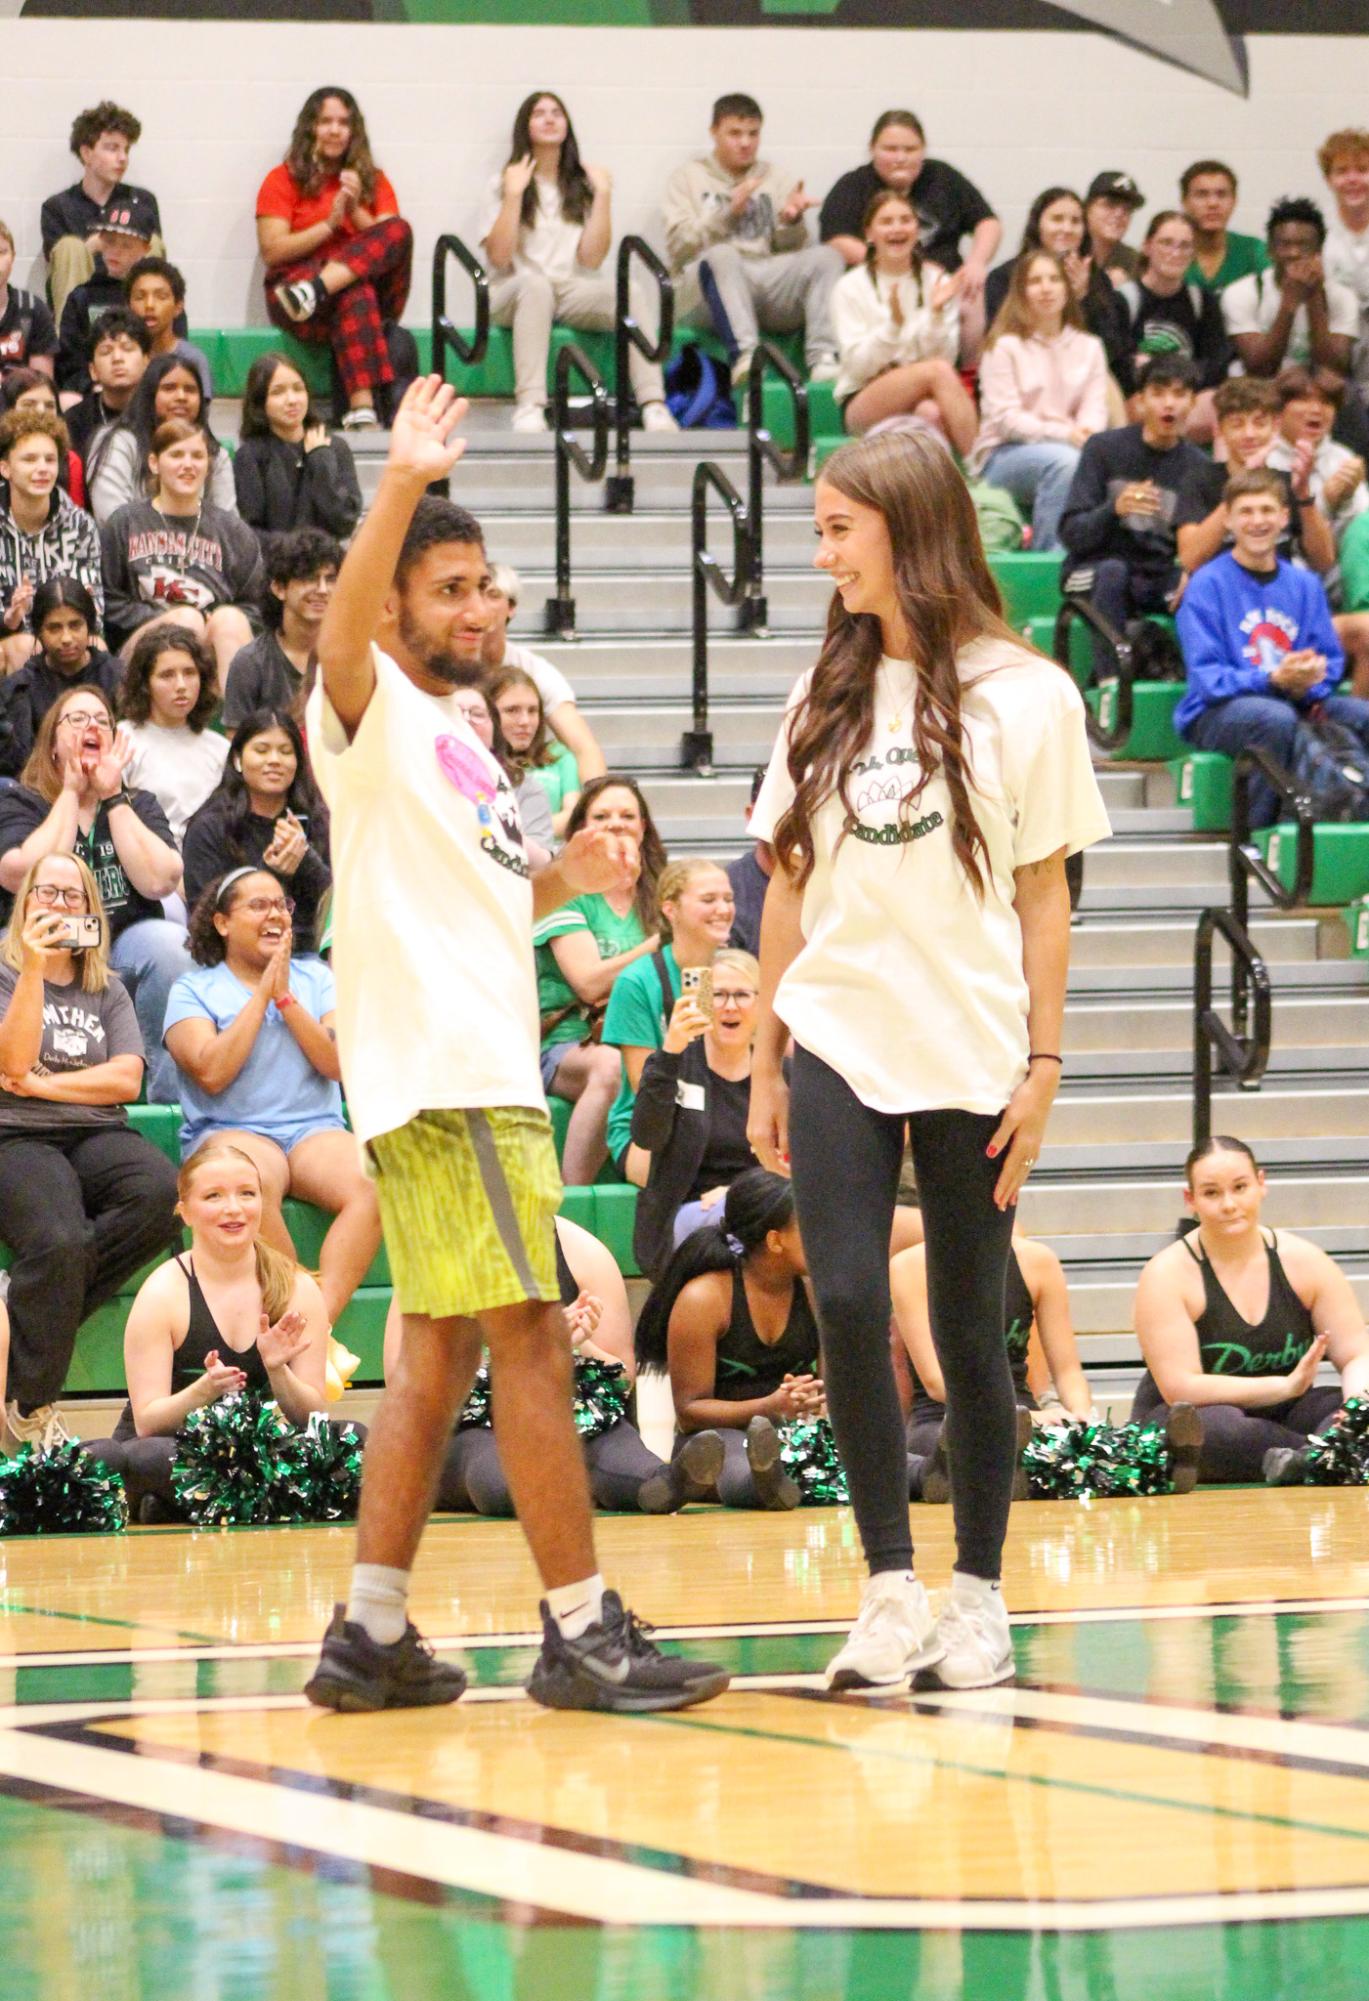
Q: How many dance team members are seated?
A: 5